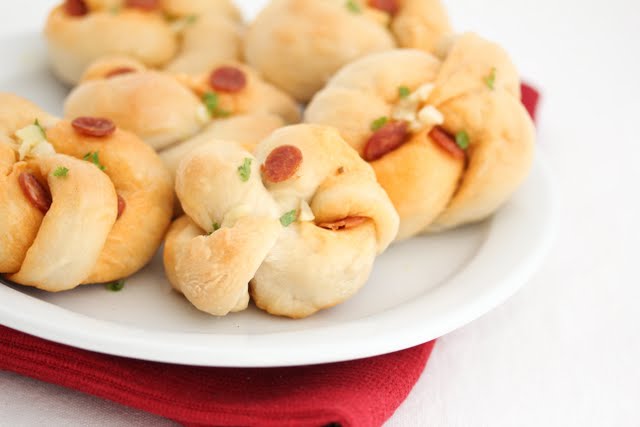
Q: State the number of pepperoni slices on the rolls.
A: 12